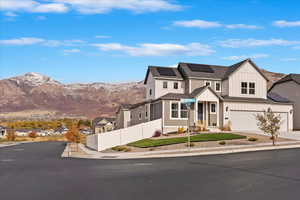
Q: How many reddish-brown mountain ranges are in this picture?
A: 1